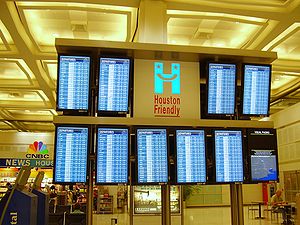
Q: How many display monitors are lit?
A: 10